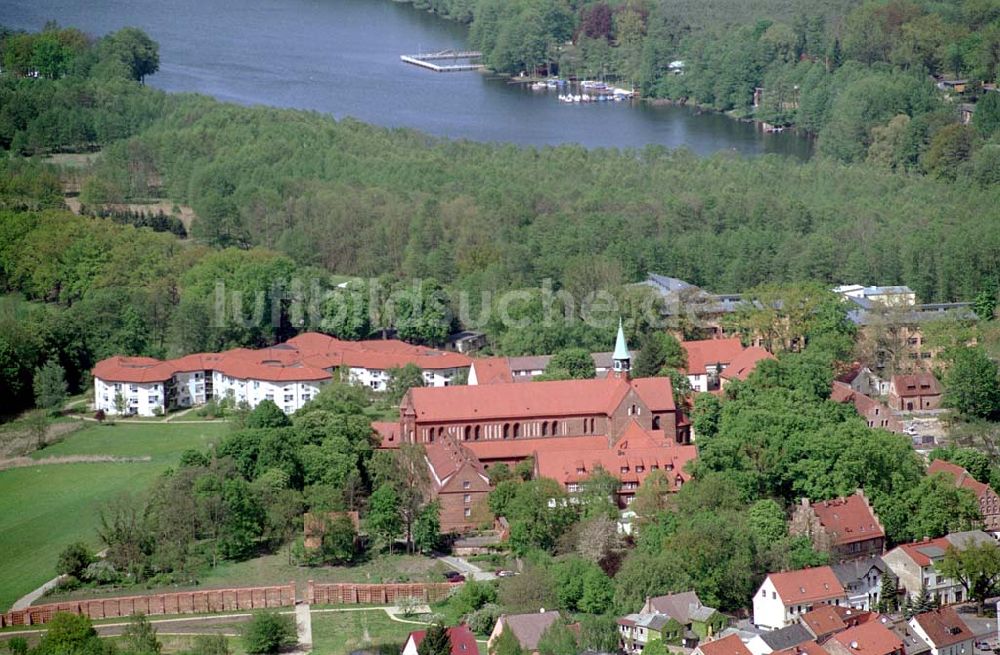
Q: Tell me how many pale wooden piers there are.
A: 1